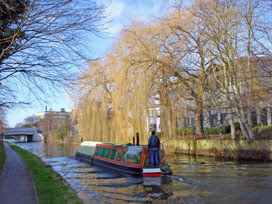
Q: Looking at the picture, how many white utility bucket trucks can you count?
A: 0